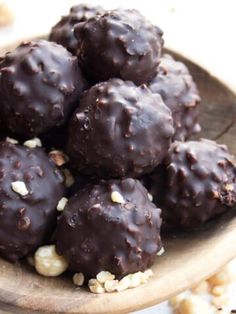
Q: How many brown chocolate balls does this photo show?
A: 8